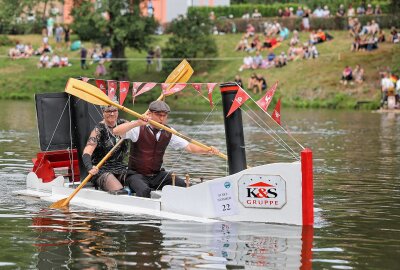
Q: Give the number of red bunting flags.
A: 13